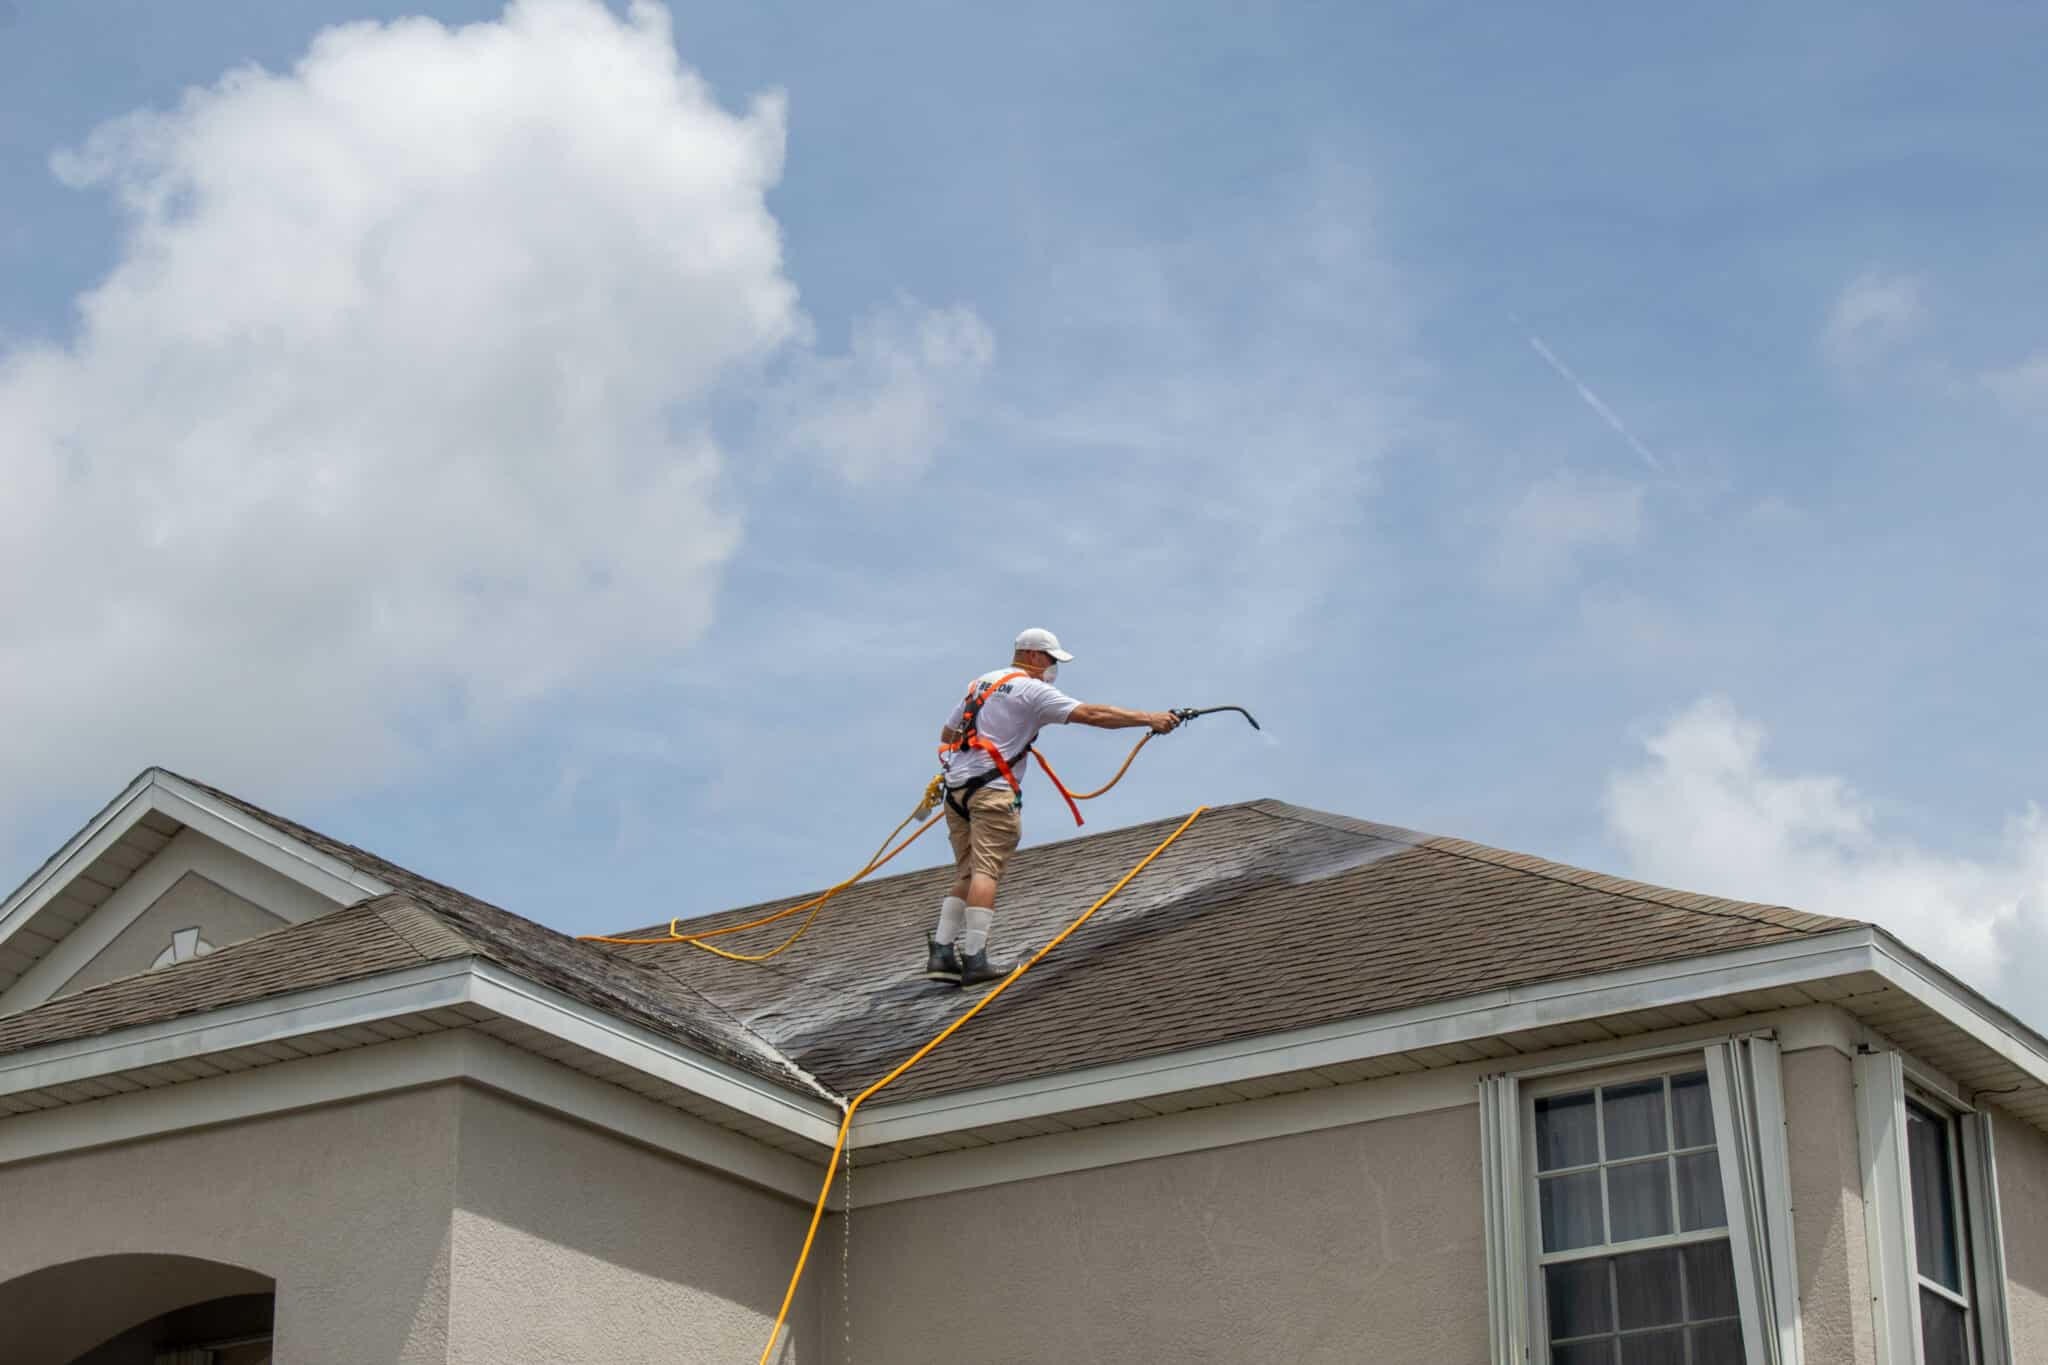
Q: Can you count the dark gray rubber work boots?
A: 2